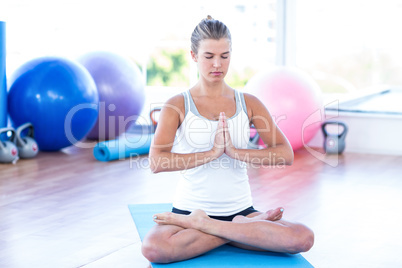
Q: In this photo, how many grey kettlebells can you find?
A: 3